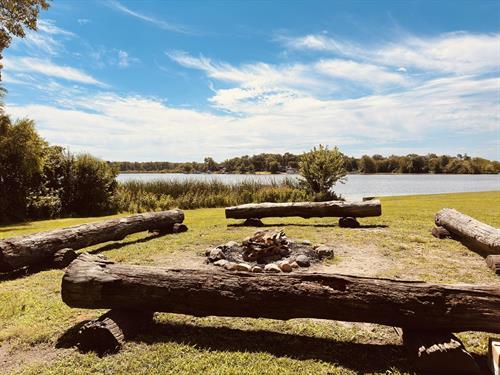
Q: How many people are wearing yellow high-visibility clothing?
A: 0